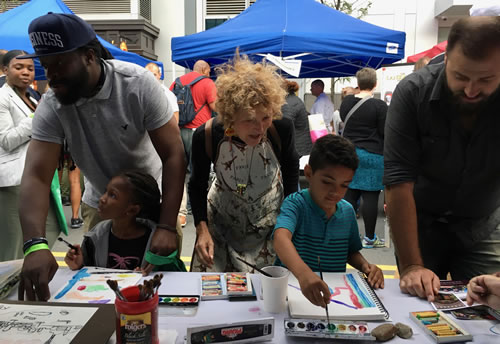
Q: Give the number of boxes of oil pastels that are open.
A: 3